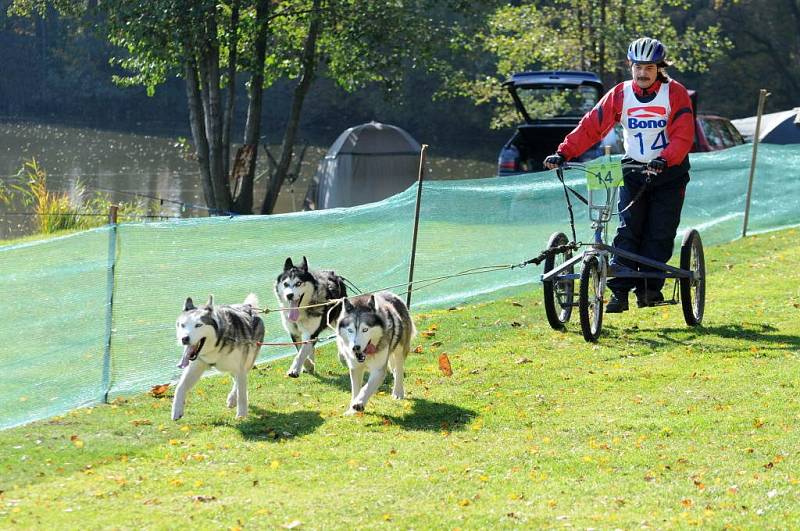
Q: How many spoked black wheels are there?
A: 3